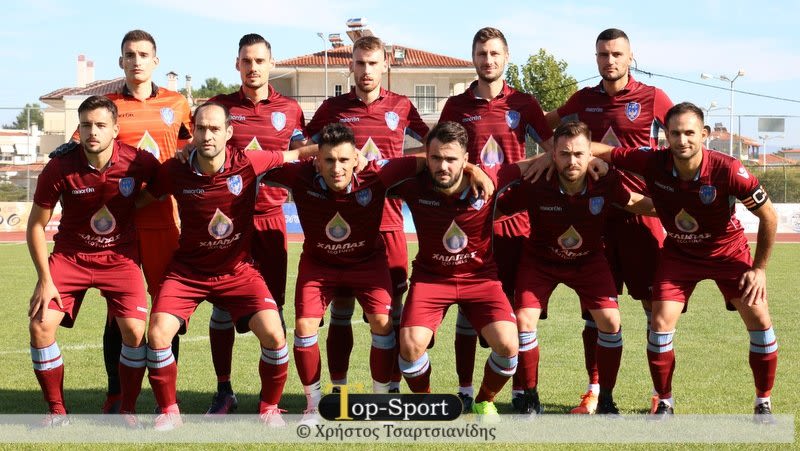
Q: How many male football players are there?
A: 11